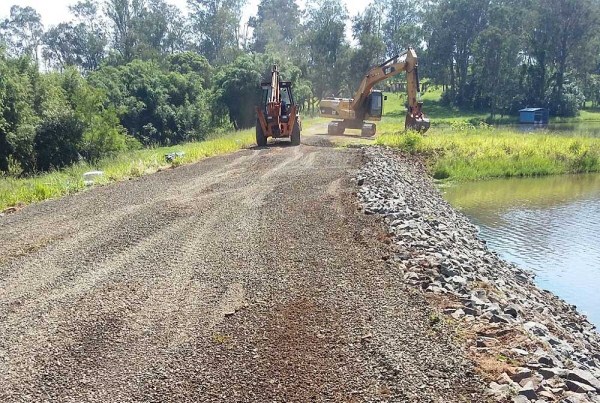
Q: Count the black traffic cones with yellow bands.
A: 0